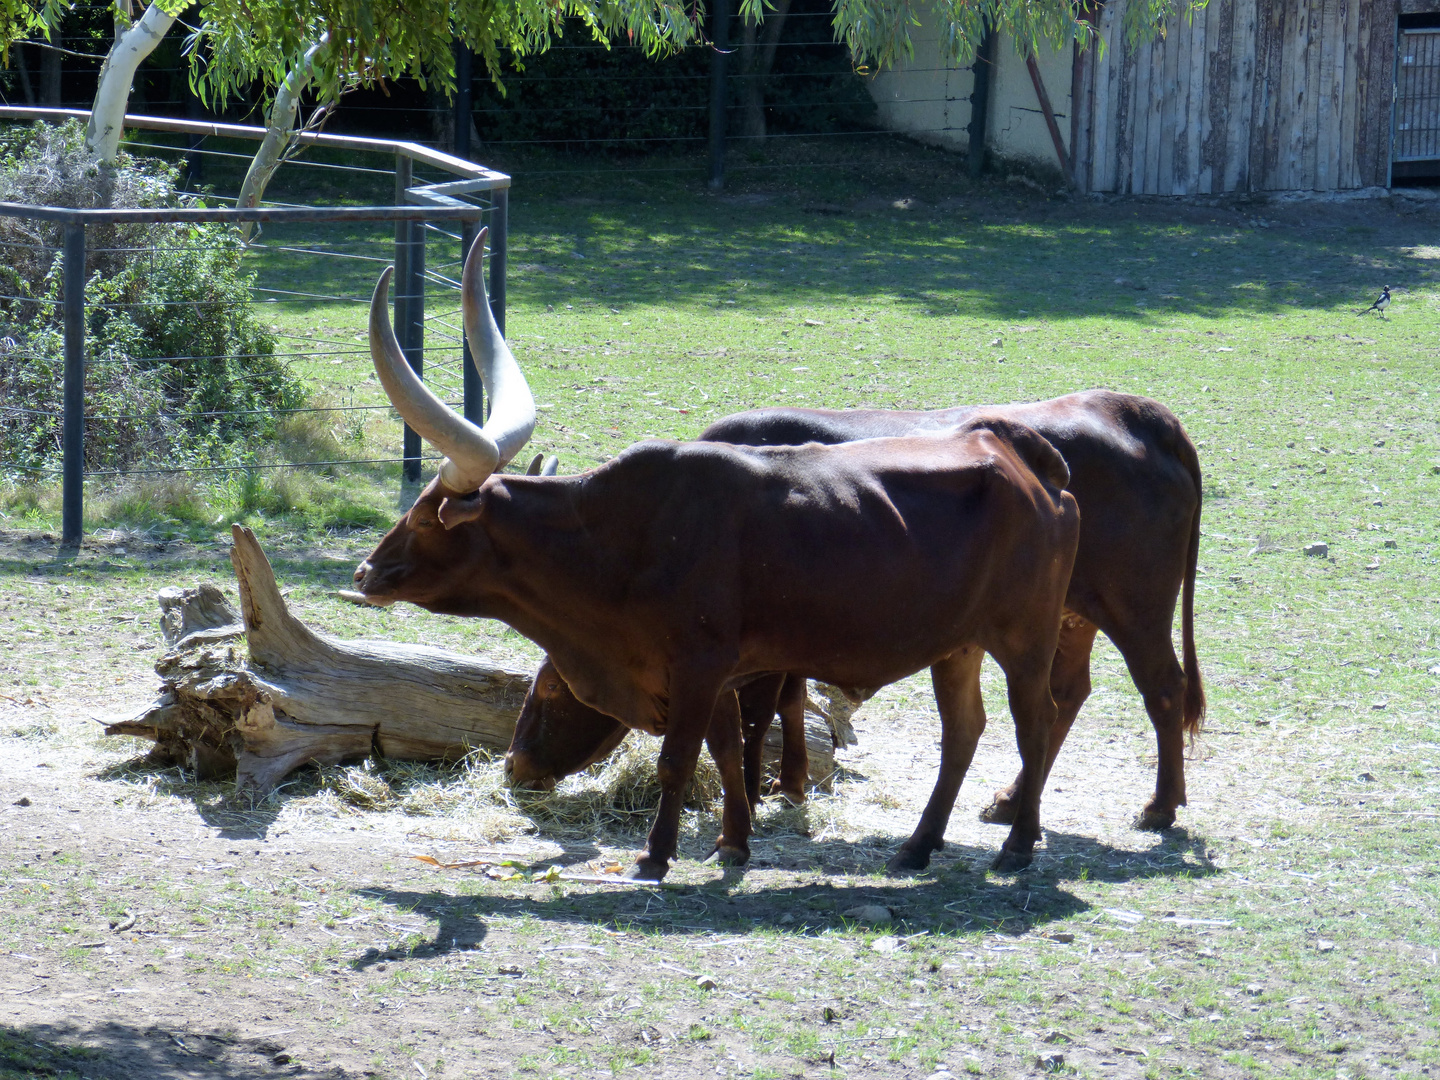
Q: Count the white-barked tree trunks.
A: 2